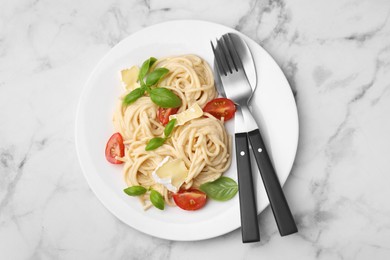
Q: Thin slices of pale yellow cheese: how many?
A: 3